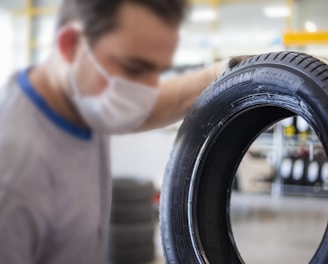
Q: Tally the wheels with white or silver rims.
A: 4